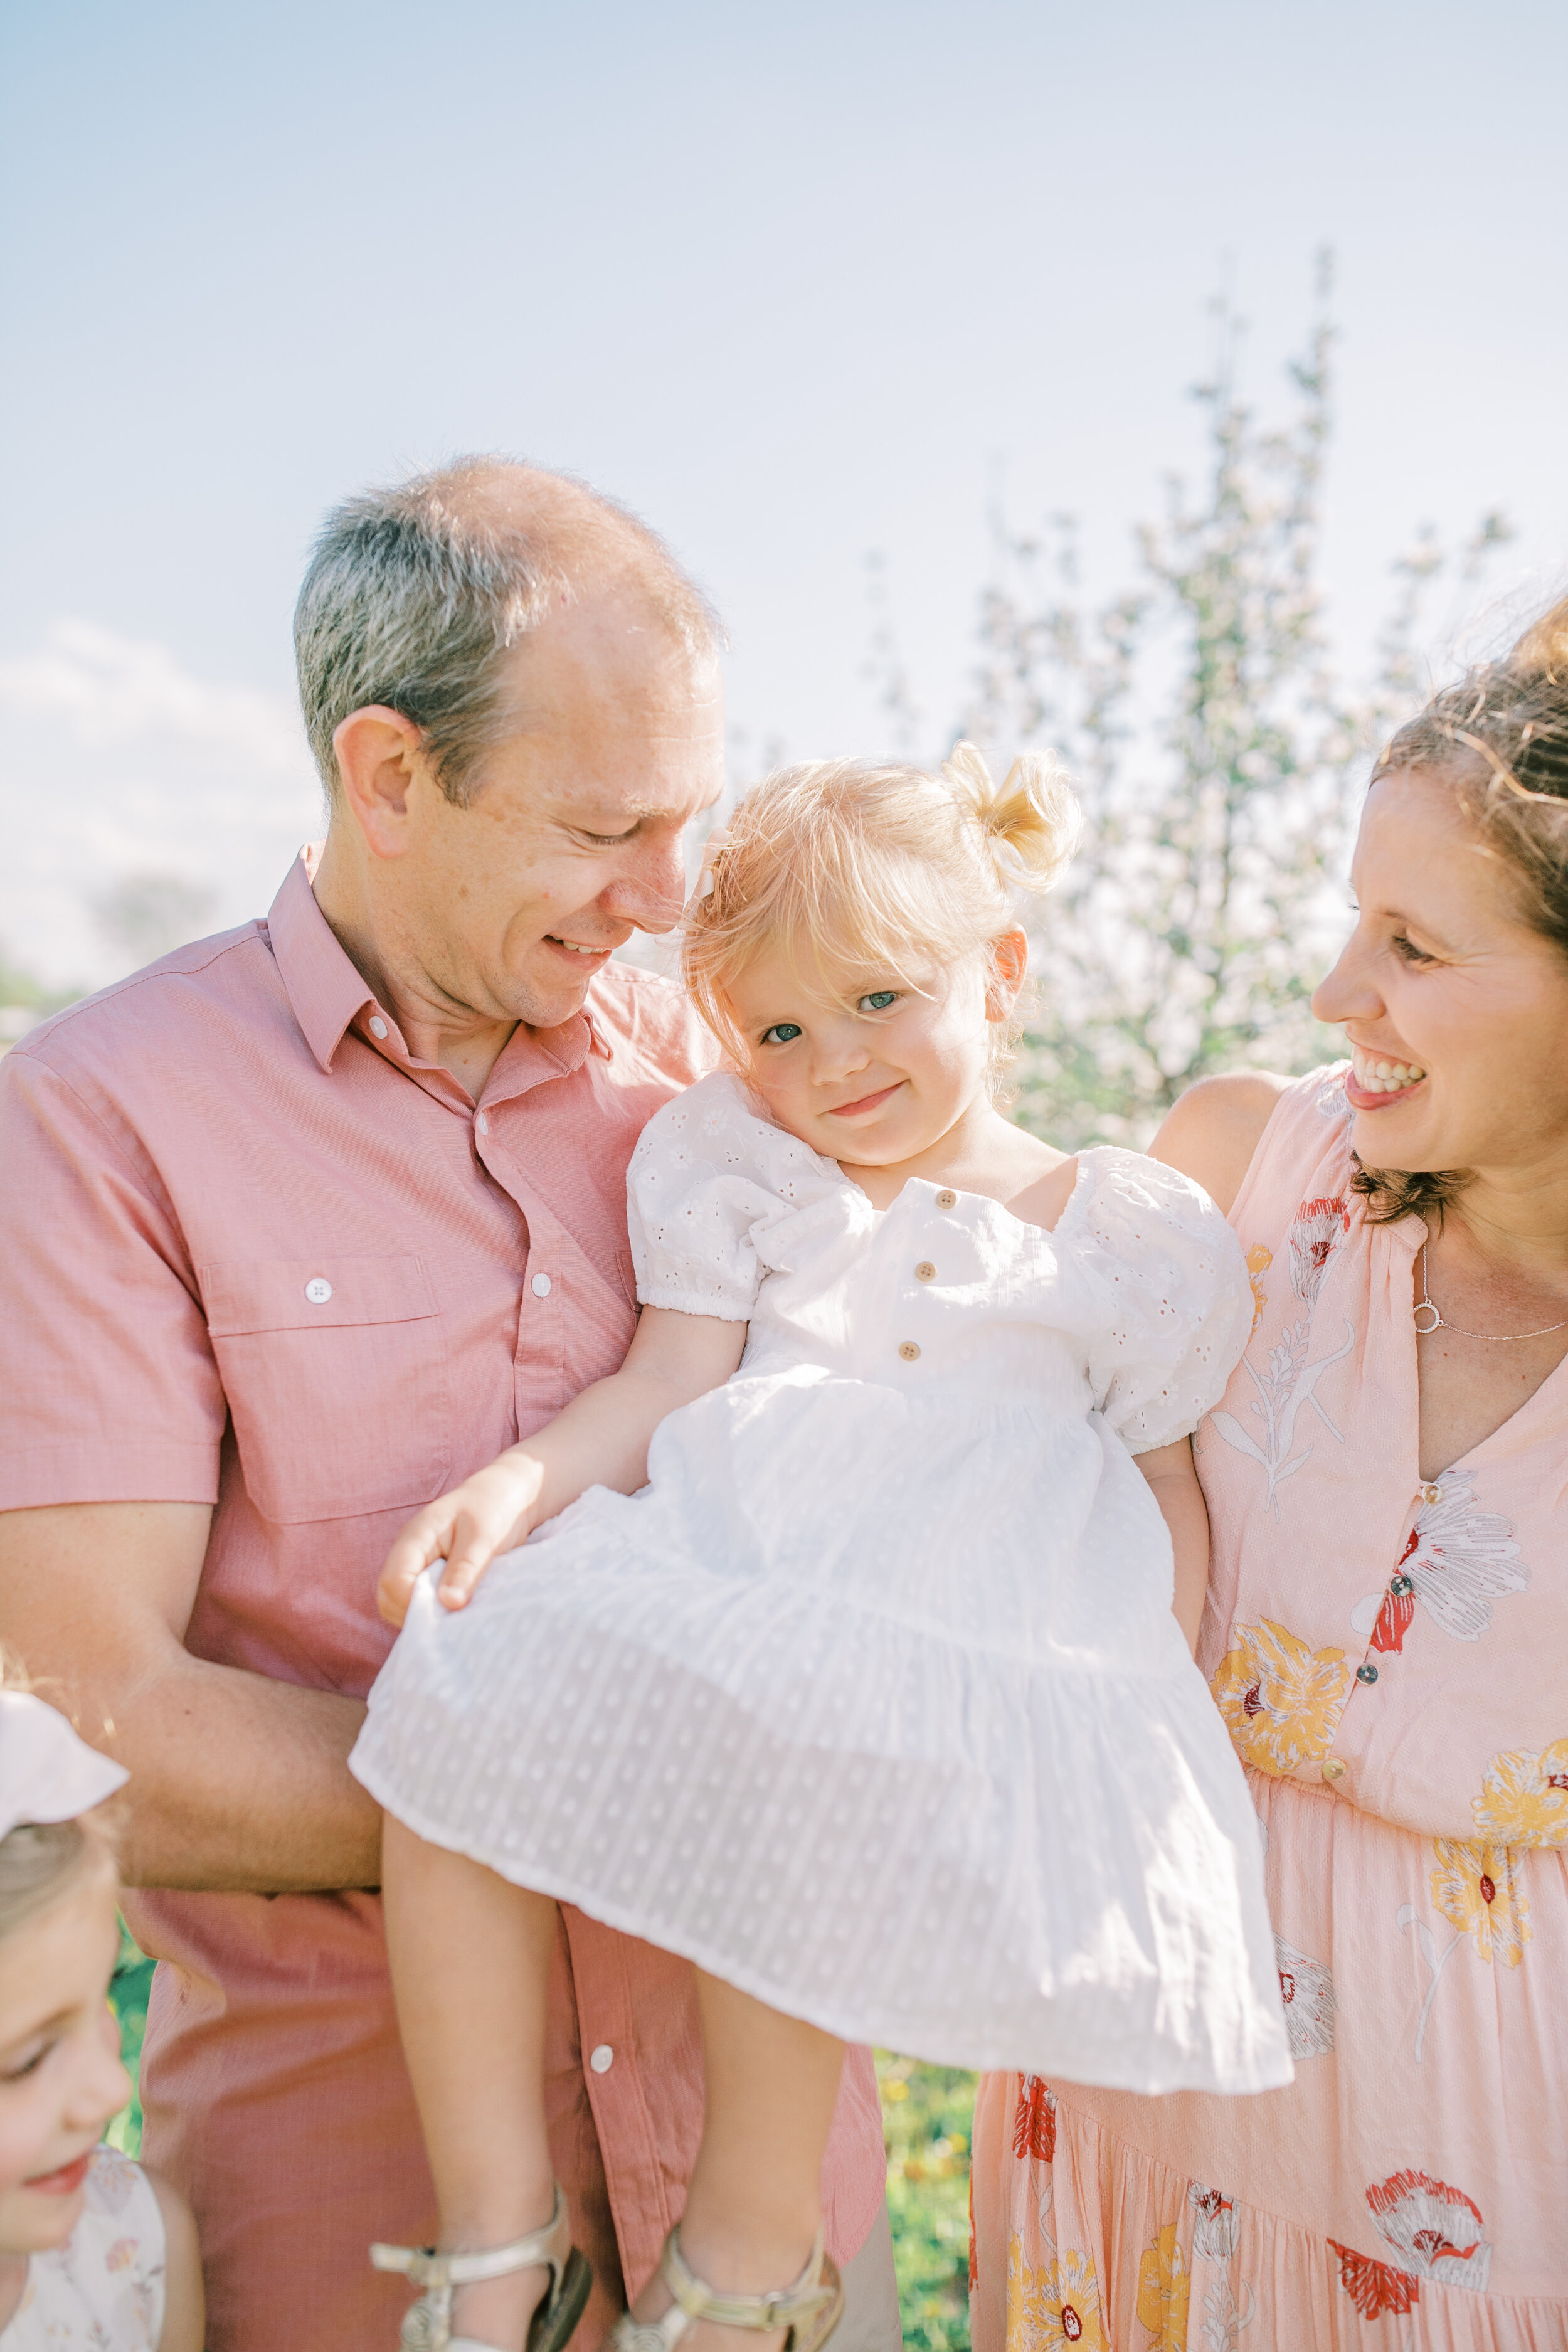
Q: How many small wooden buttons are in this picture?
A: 3